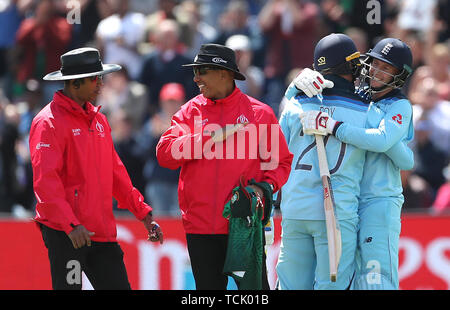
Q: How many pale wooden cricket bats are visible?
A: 1